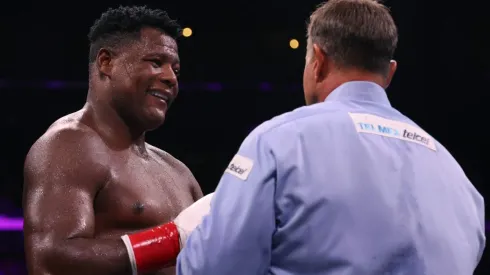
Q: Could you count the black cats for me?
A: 0